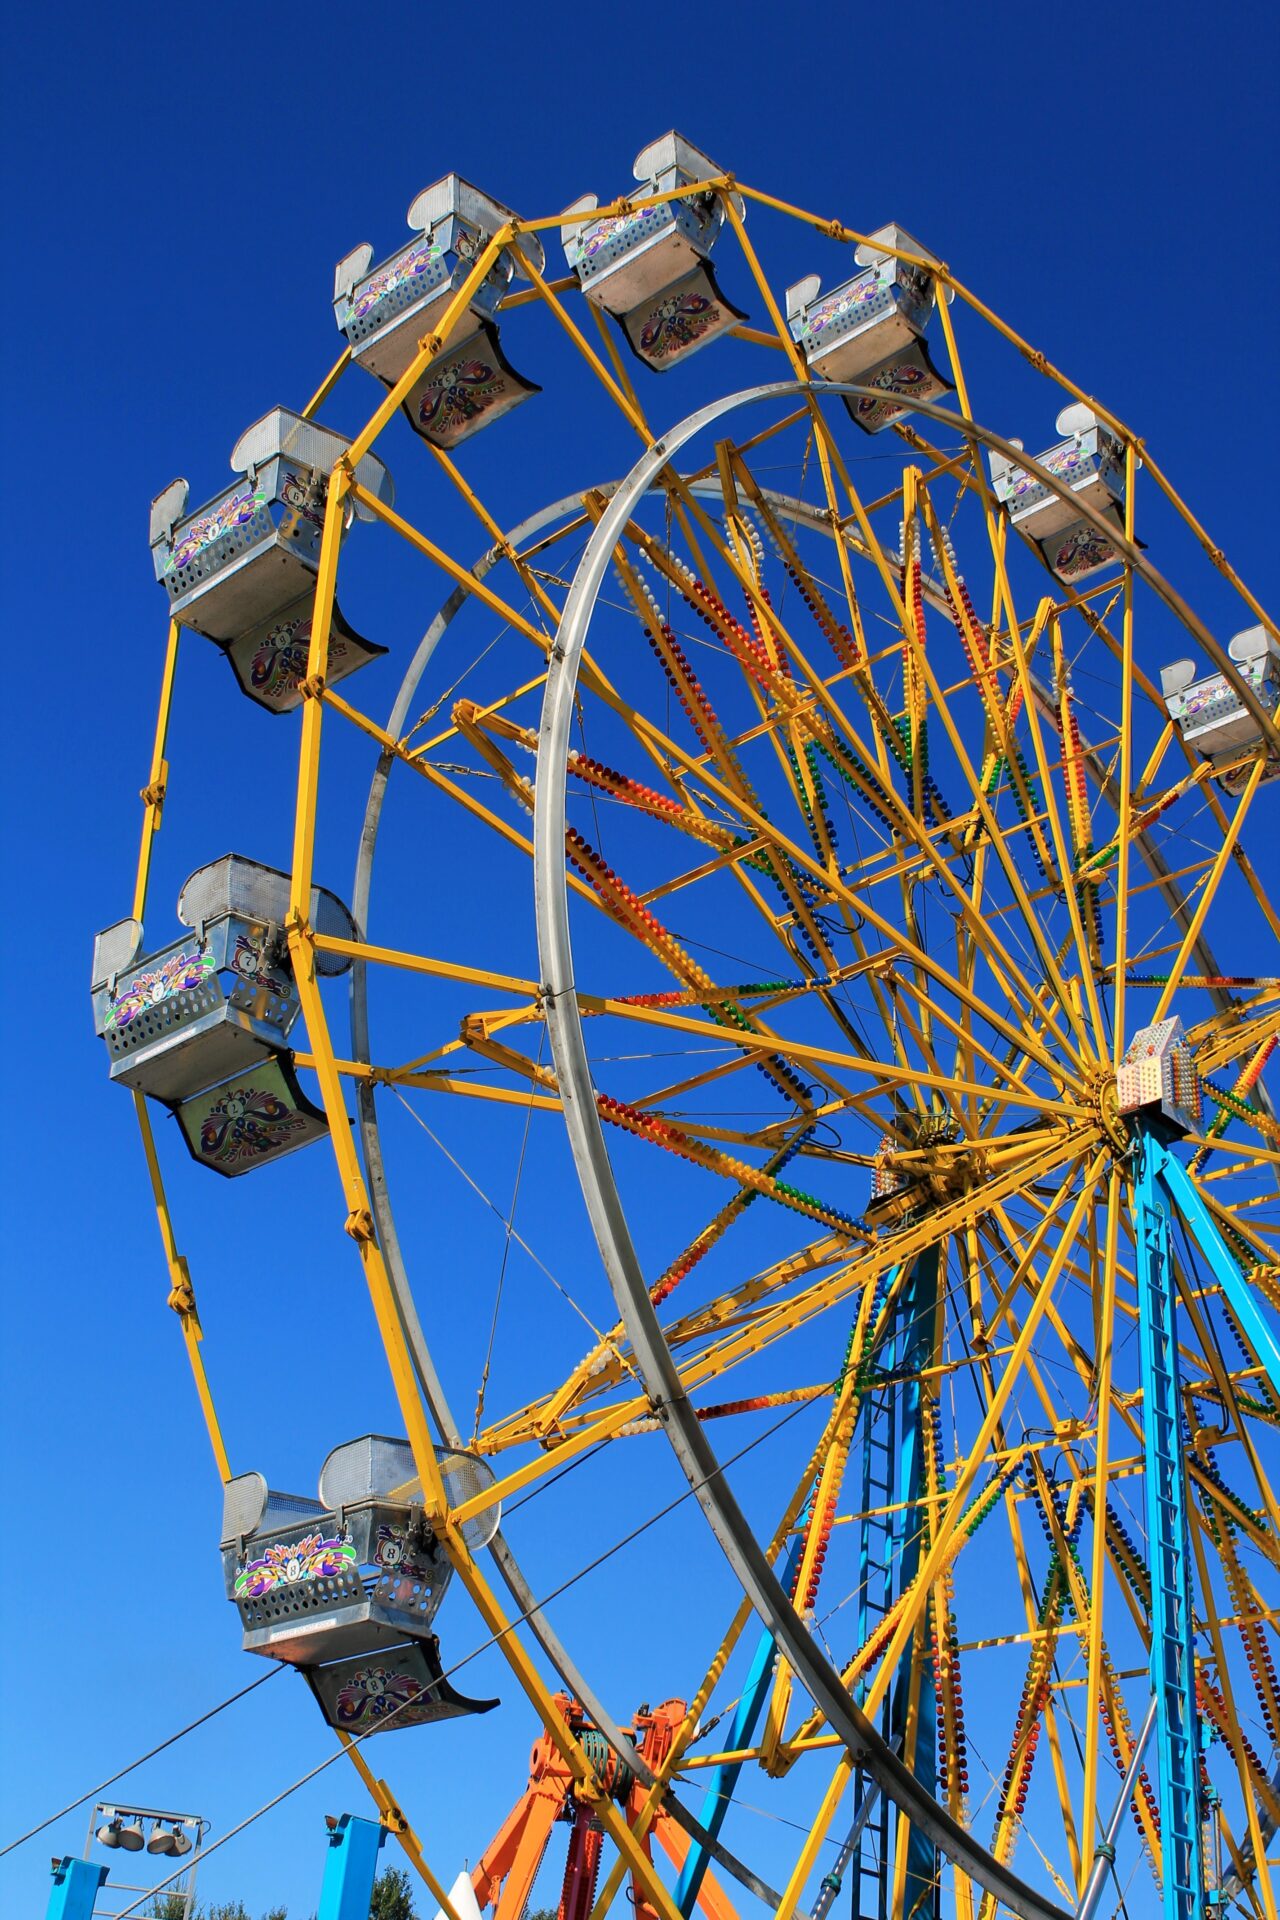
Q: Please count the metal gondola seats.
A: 8